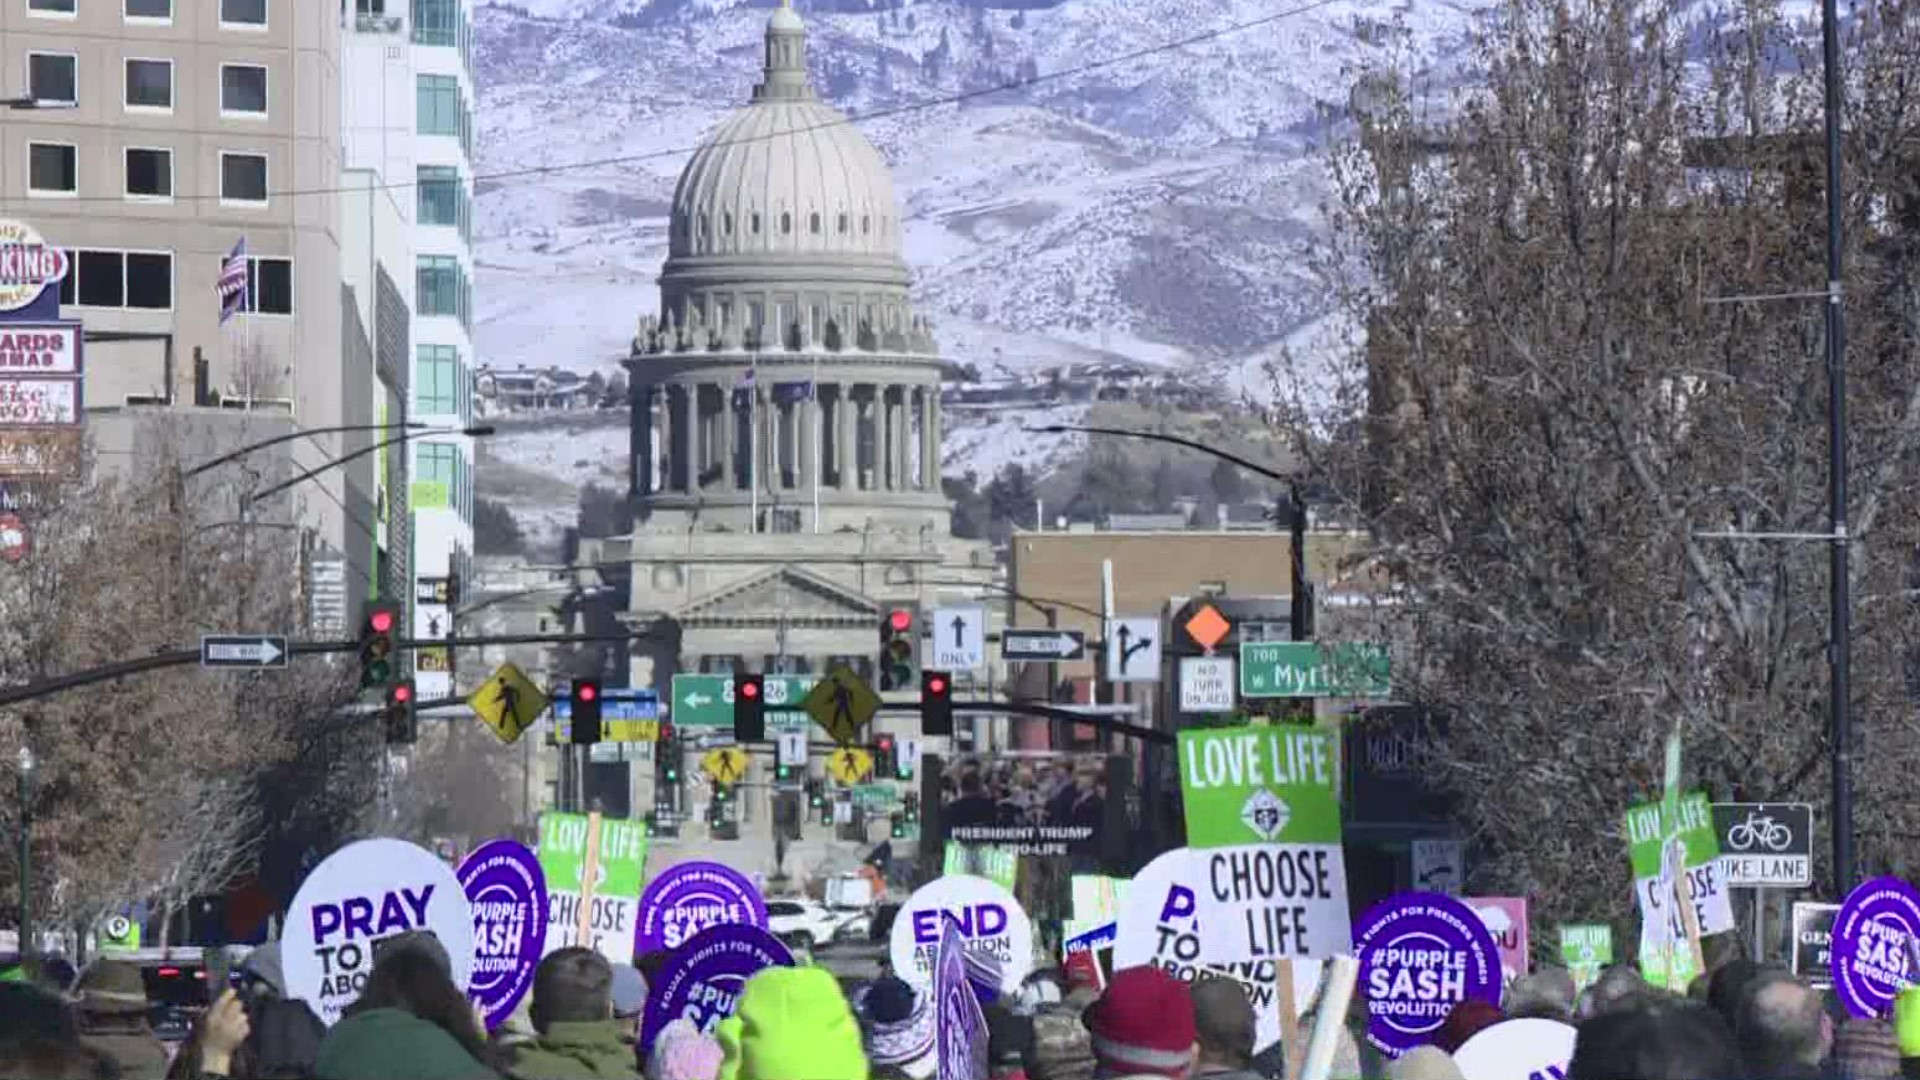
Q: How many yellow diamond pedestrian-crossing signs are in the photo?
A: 4